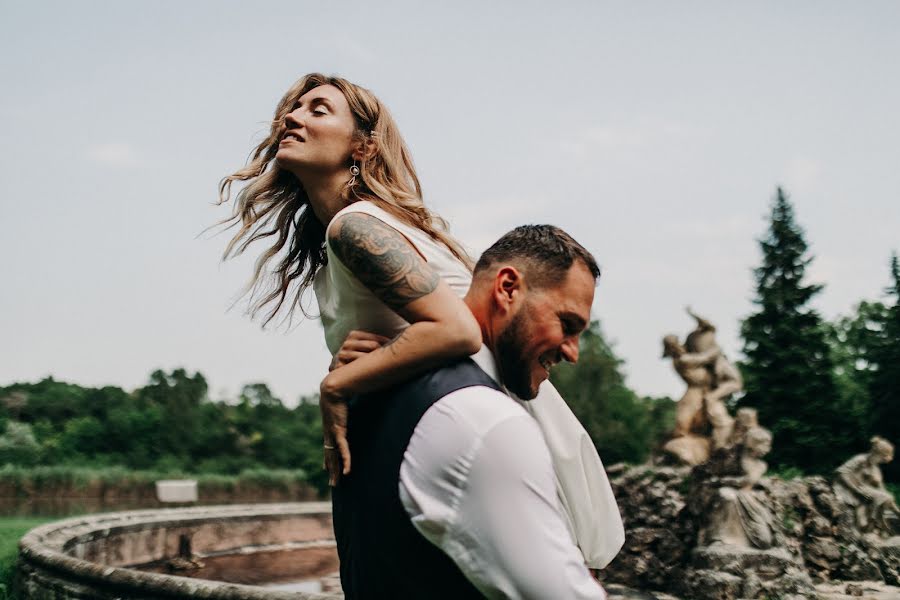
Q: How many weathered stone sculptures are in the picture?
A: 3